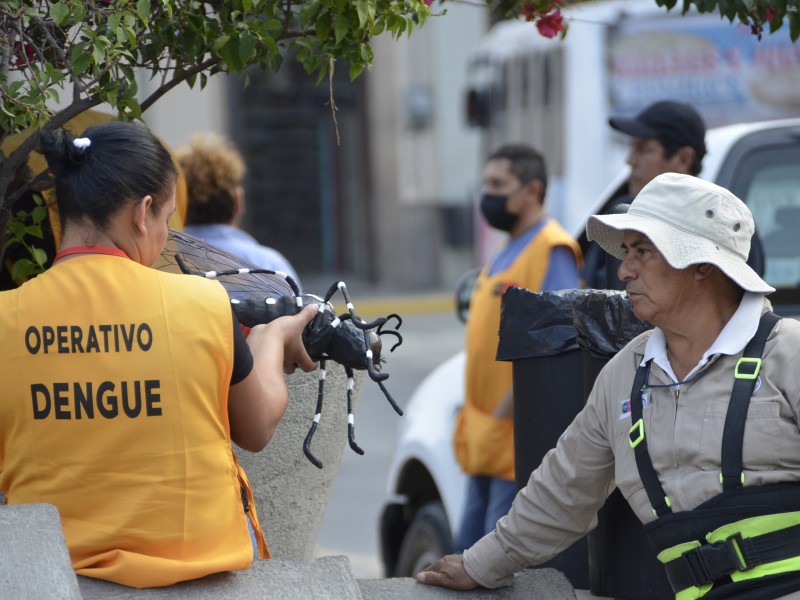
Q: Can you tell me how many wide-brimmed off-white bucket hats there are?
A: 1